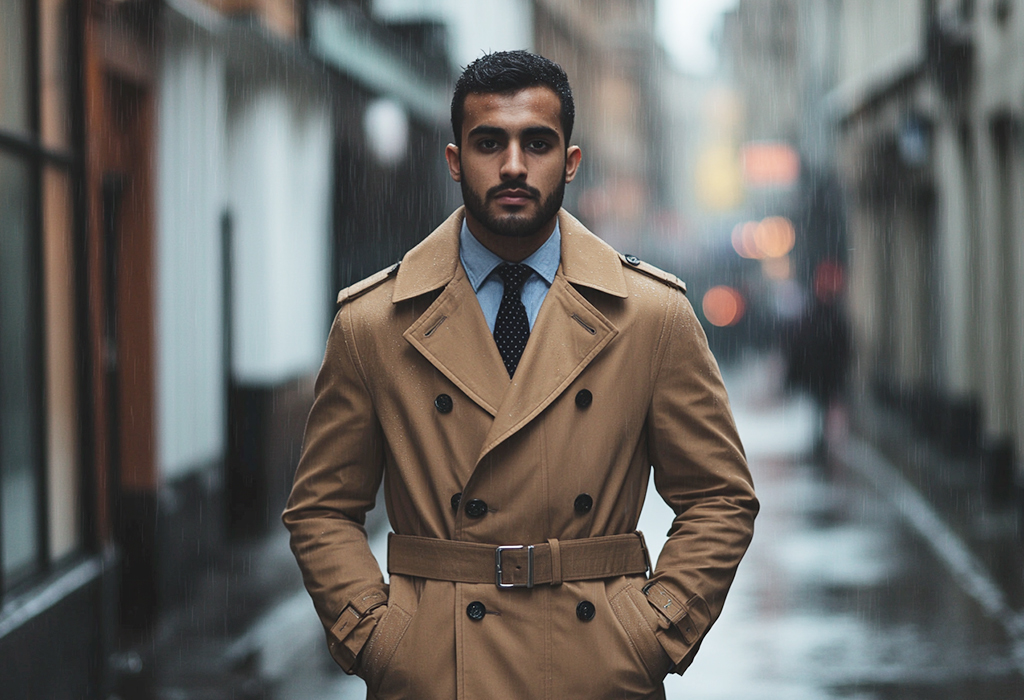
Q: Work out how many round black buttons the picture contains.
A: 8